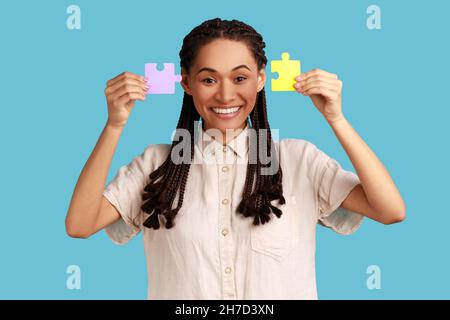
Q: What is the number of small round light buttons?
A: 5